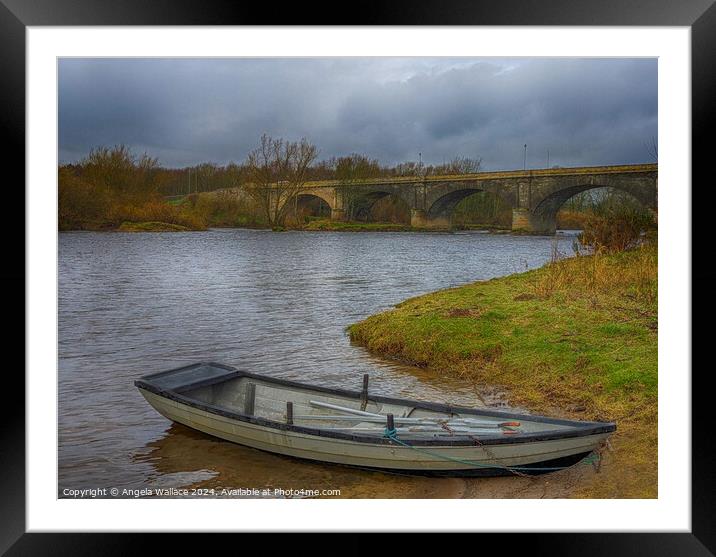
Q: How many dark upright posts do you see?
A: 4